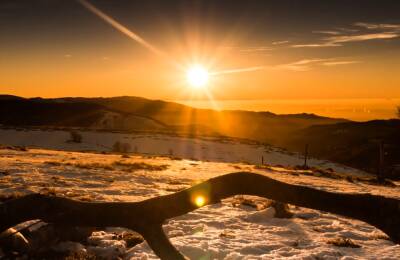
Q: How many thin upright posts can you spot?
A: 3